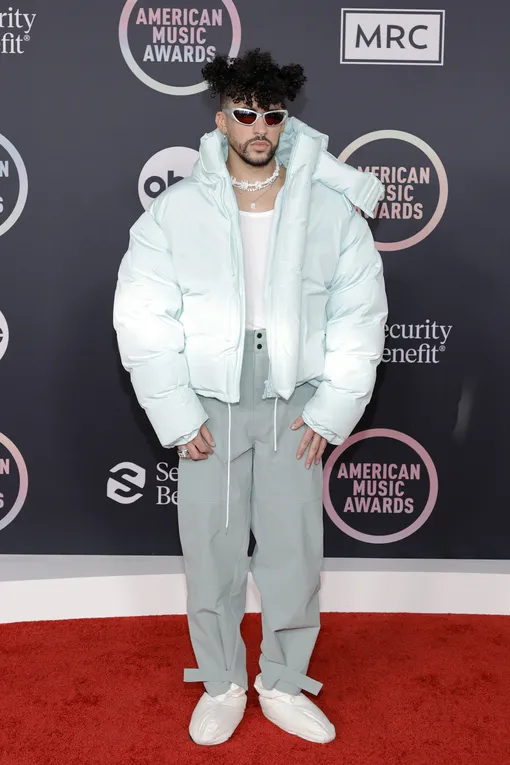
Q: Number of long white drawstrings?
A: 2